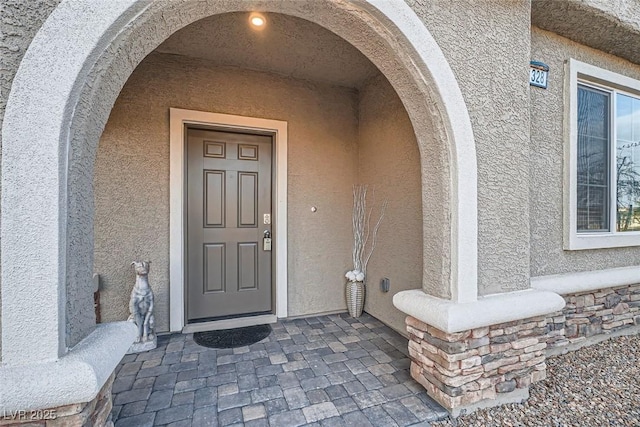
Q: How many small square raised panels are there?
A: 2